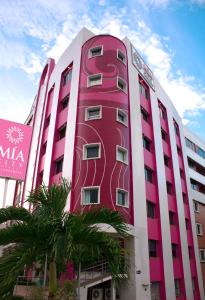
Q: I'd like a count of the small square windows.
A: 10